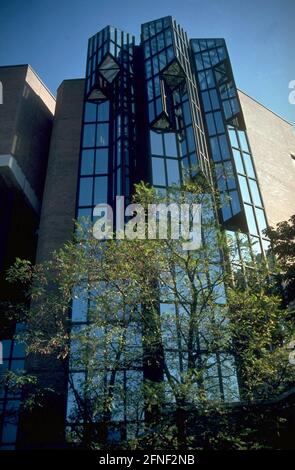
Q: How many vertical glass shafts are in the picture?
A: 3